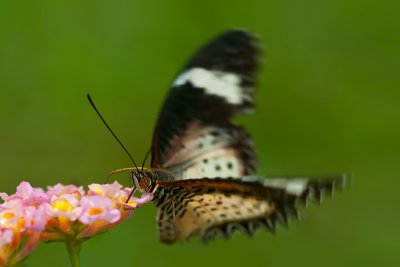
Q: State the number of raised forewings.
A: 1